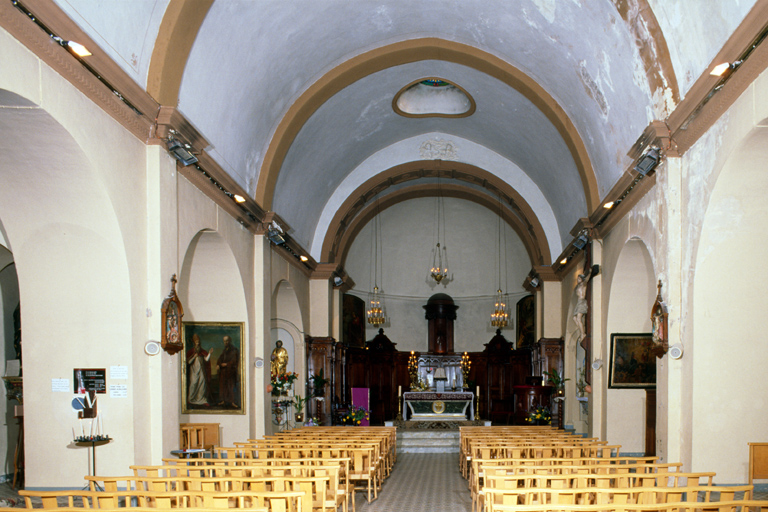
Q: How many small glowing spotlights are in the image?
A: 6